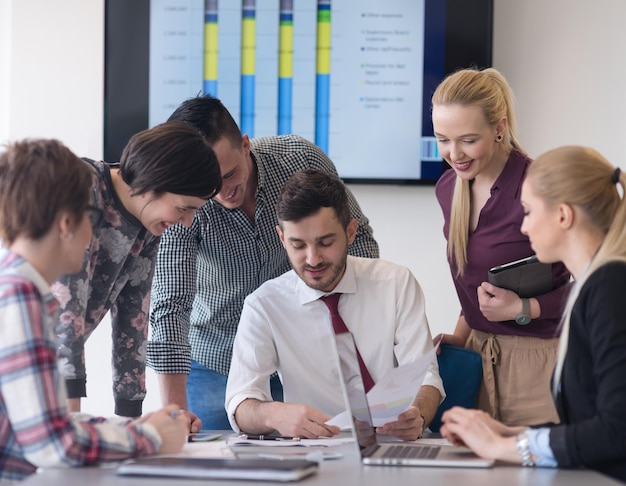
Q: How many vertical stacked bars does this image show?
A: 4